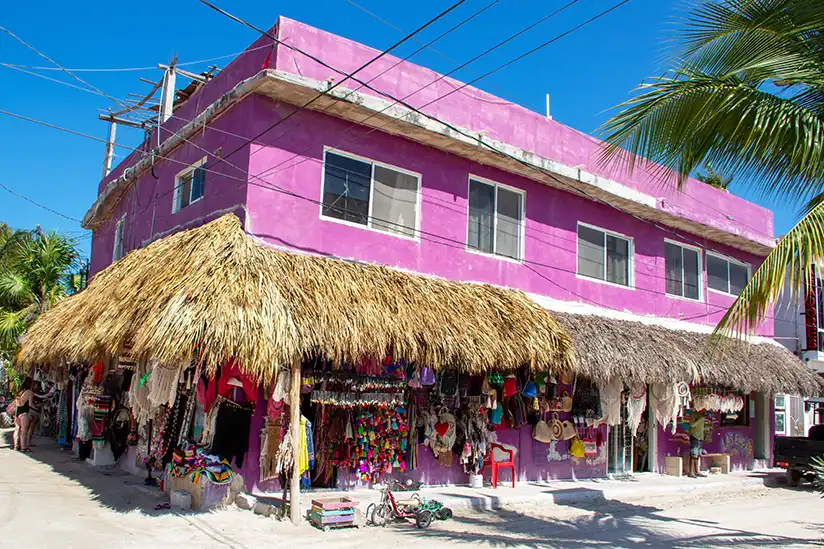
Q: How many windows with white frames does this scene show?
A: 7